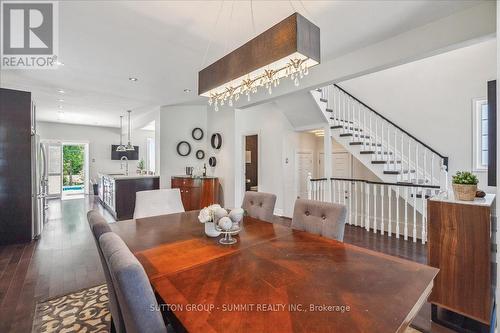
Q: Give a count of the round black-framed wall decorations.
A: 5